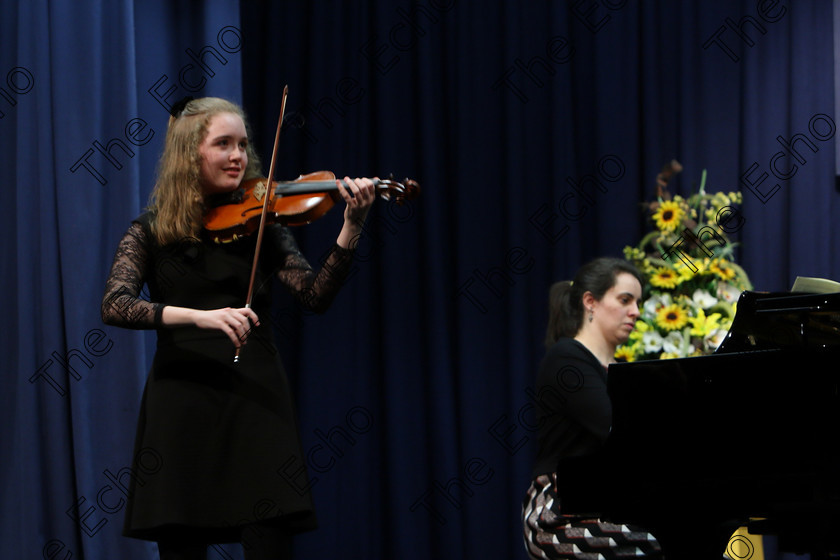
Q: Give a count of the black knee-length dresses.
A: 1